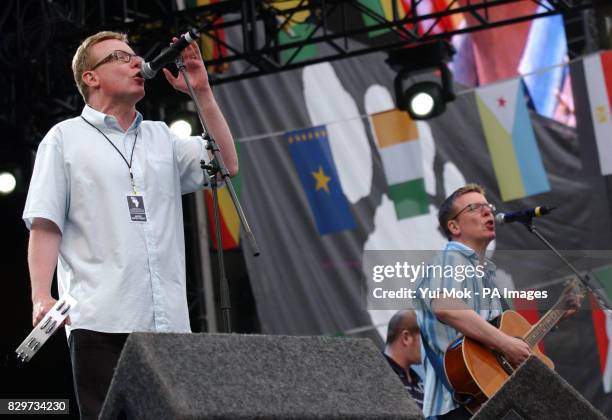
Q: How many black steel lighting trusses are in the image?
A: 1